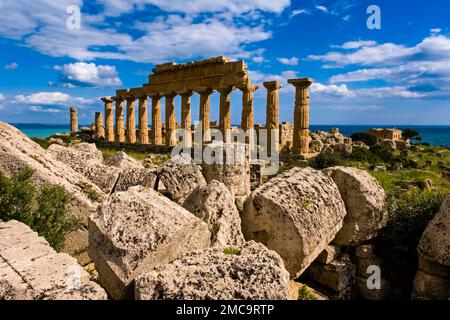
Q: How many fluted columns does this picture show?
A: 14